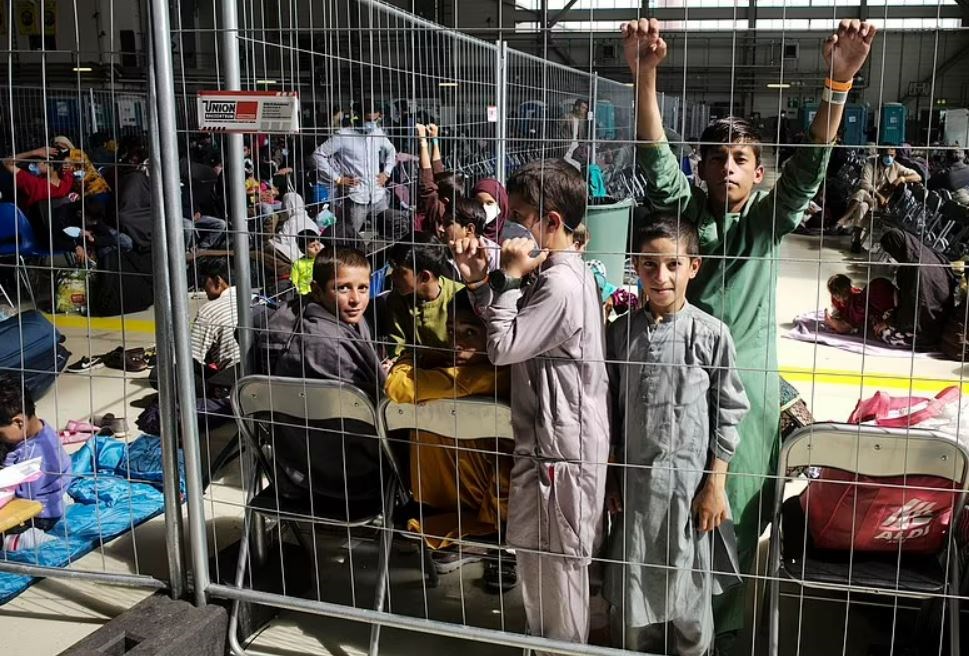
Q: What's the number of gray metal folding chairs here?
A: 3